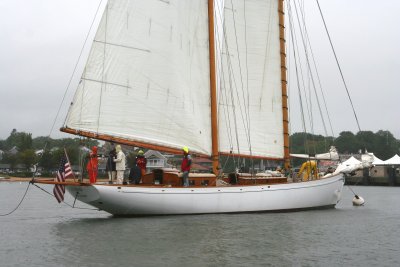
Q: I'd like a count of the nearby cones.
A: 0